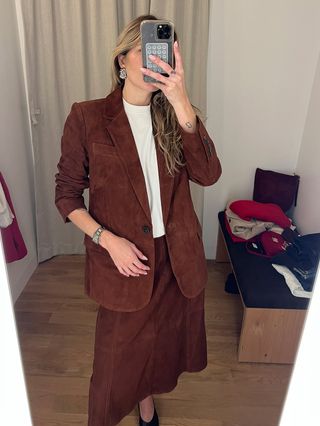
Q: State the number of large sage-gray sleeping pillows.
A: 0